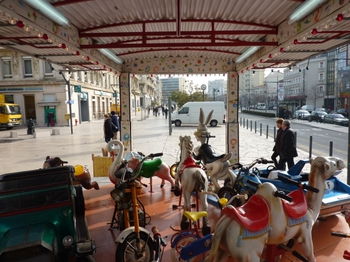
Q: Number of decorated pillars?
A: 2